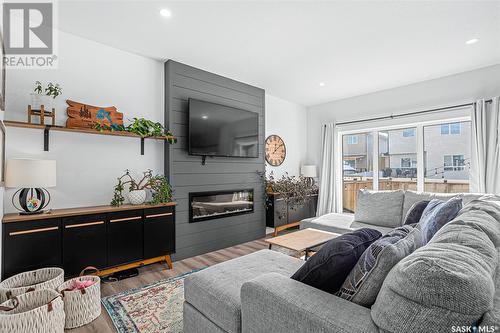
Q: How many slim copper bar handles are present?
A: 4